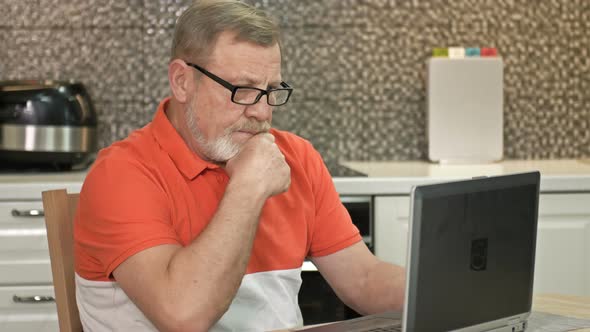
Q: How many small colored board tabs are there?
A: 4